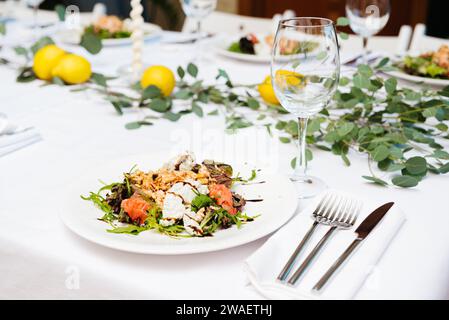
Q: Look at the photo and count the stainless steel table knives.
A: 1